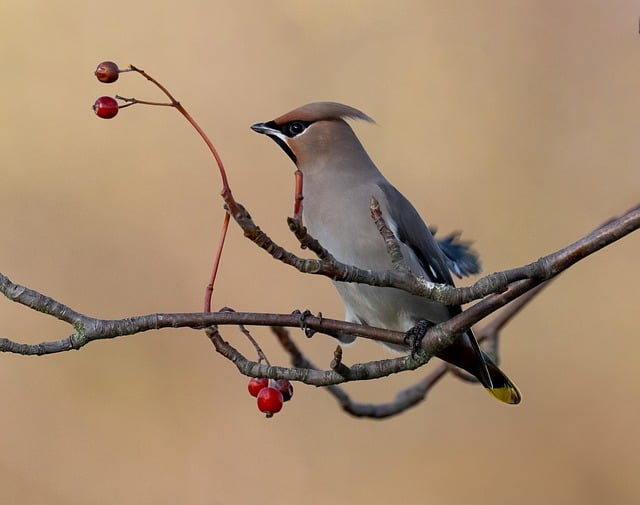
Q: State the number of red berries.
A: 5